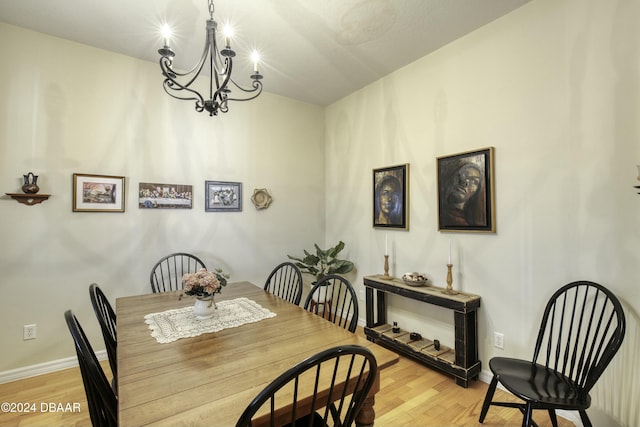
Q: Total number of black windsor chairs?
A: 7